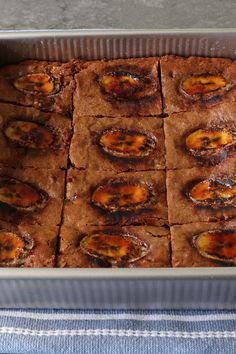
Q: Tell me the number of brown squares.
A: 12